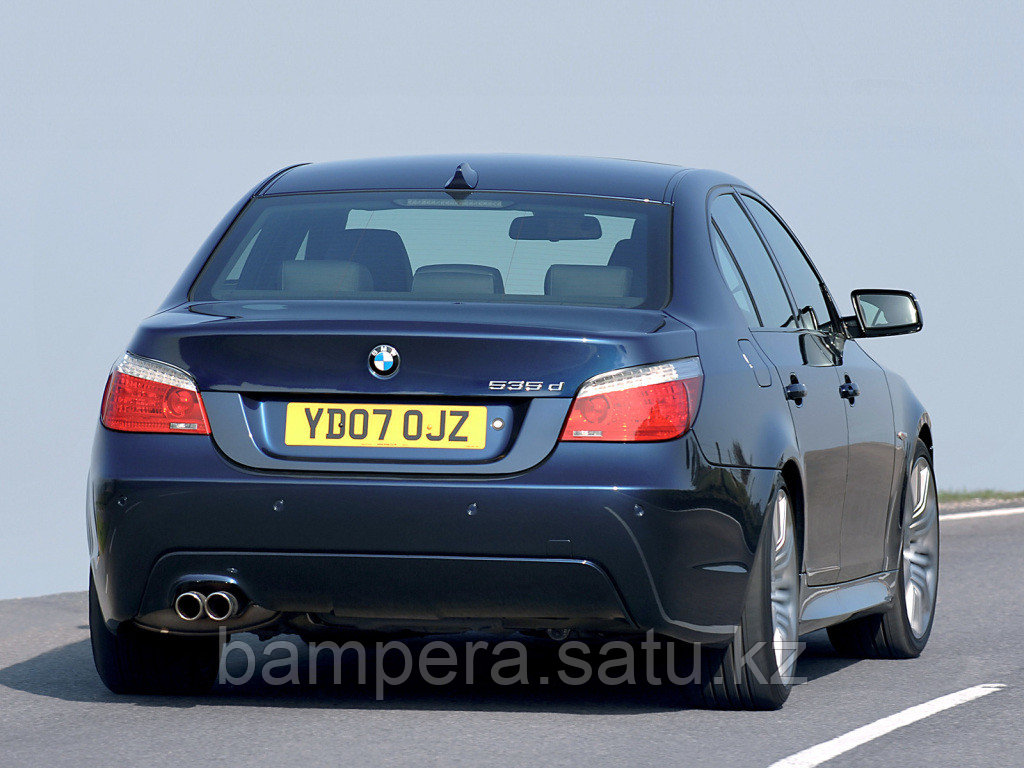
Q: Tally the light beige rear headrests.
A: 3